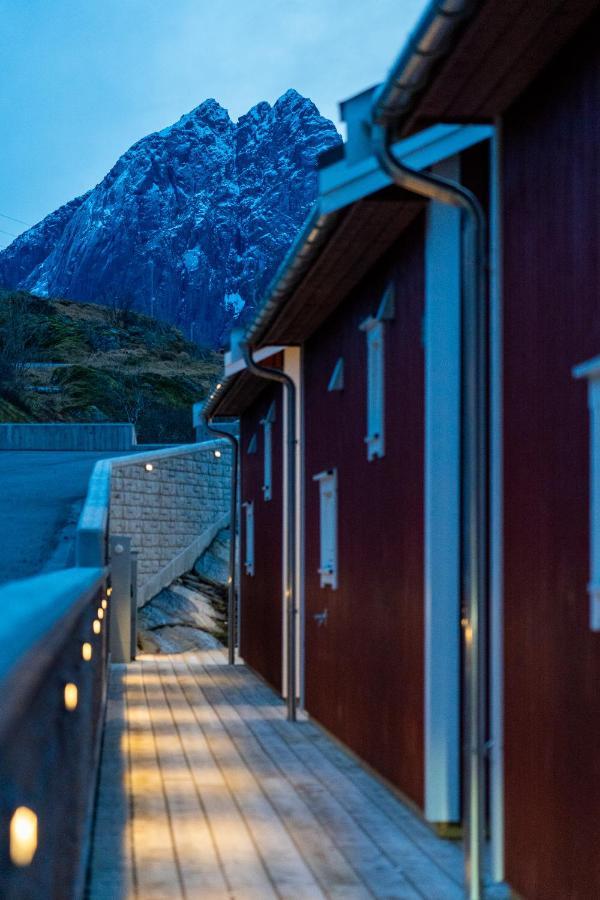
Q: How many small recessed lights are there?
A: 9